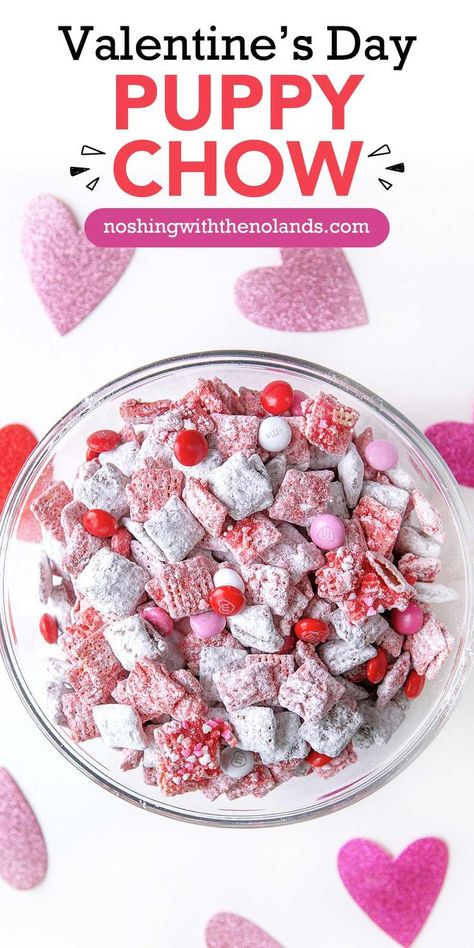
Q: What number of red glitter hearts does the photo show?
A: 1